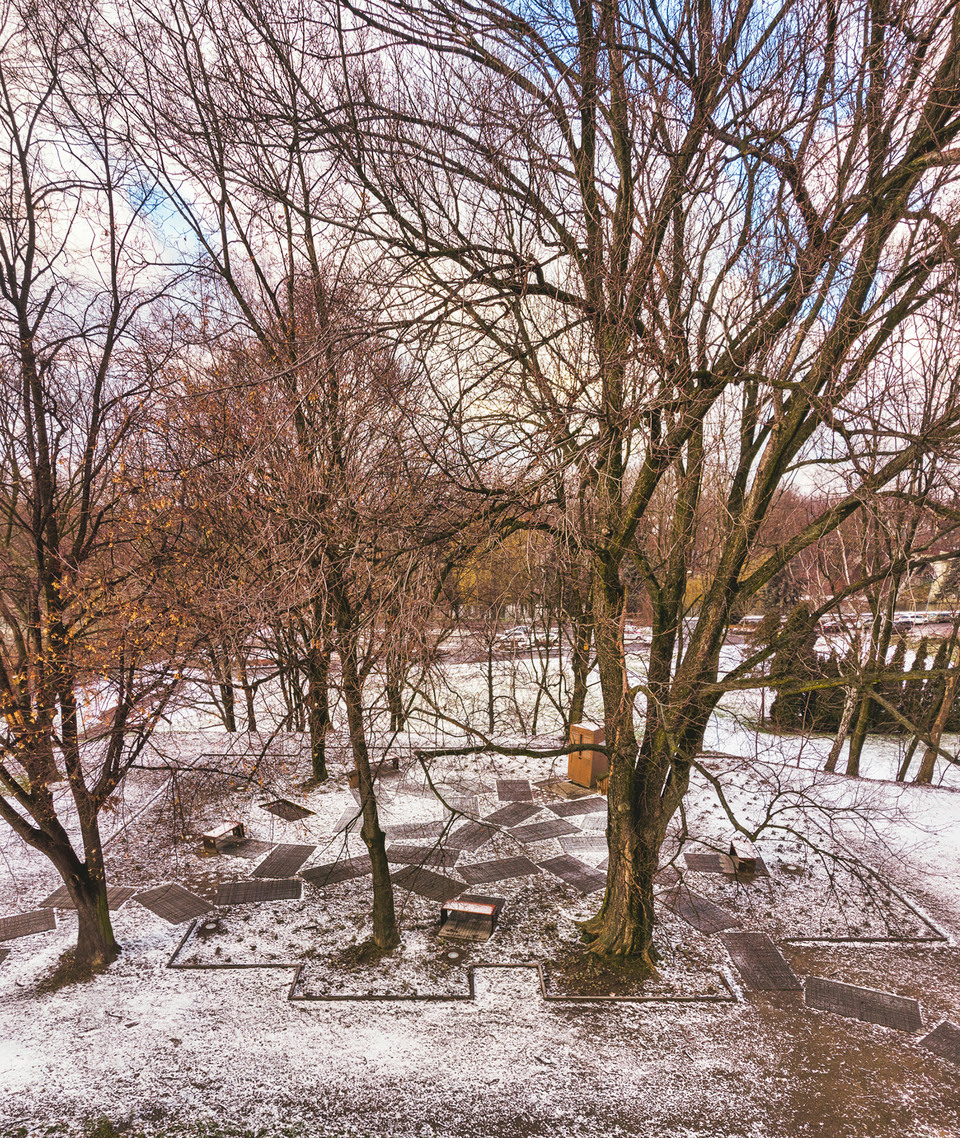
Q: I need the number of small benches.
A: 4